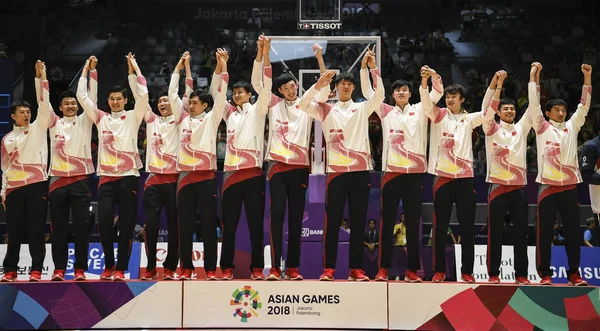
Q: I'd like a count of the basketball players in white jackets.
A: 12